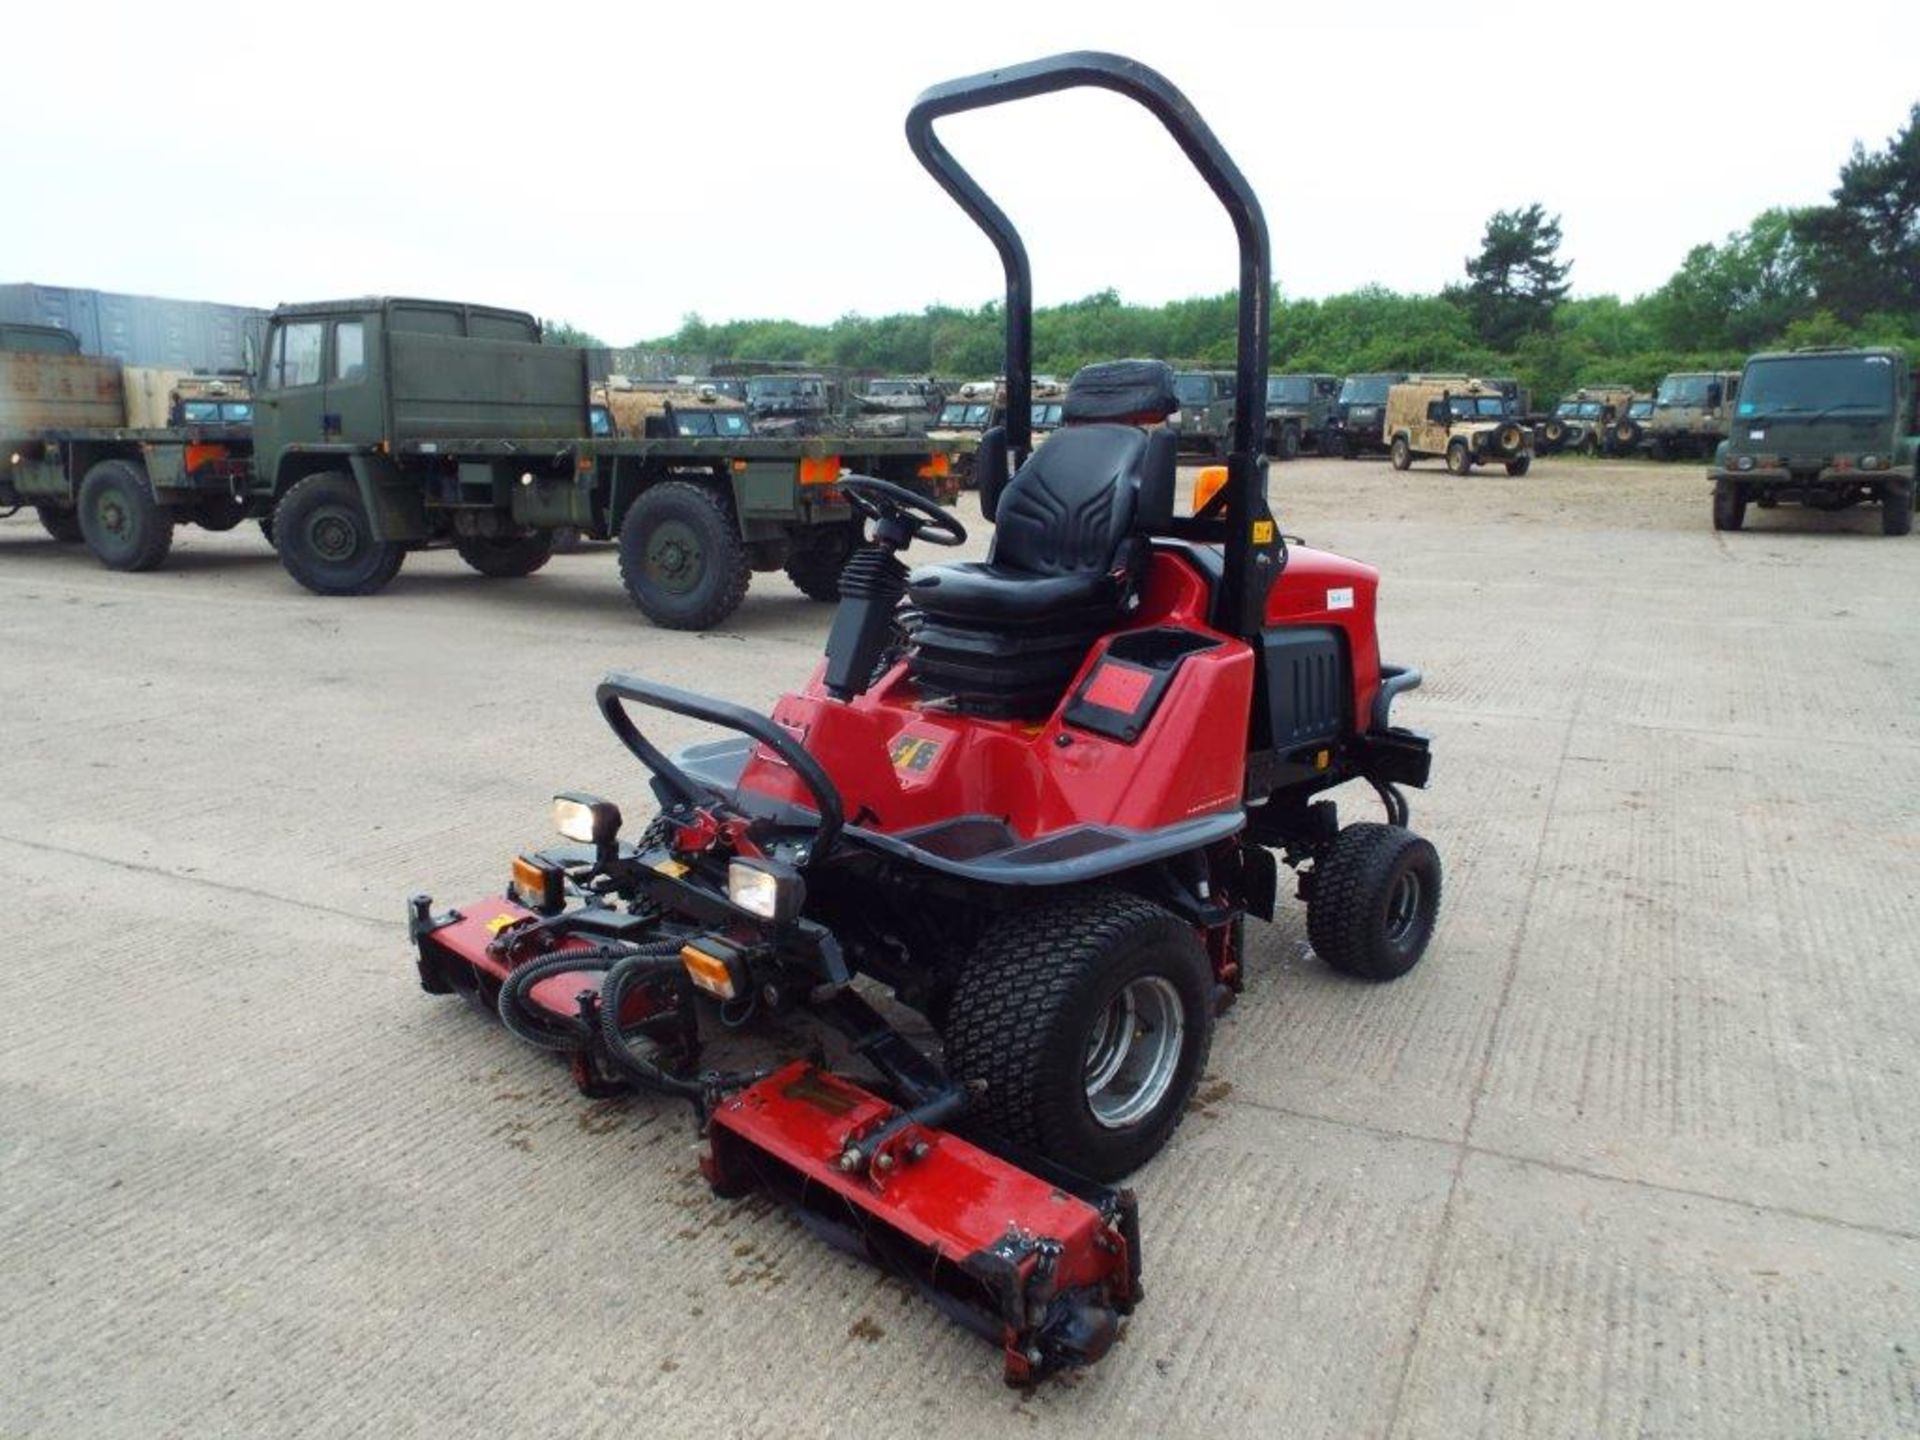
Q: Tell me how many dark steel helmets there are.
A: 0